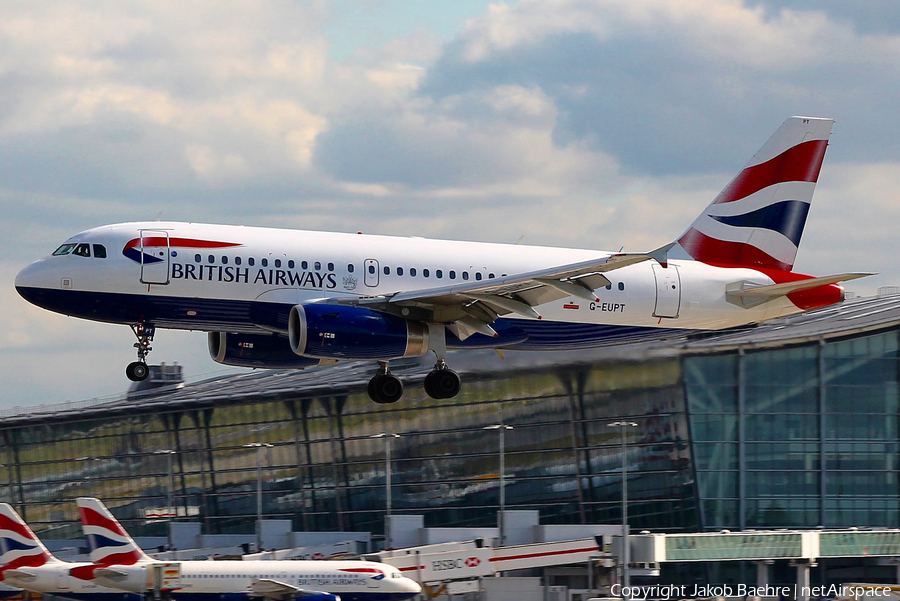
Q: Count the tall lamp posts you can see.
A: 5